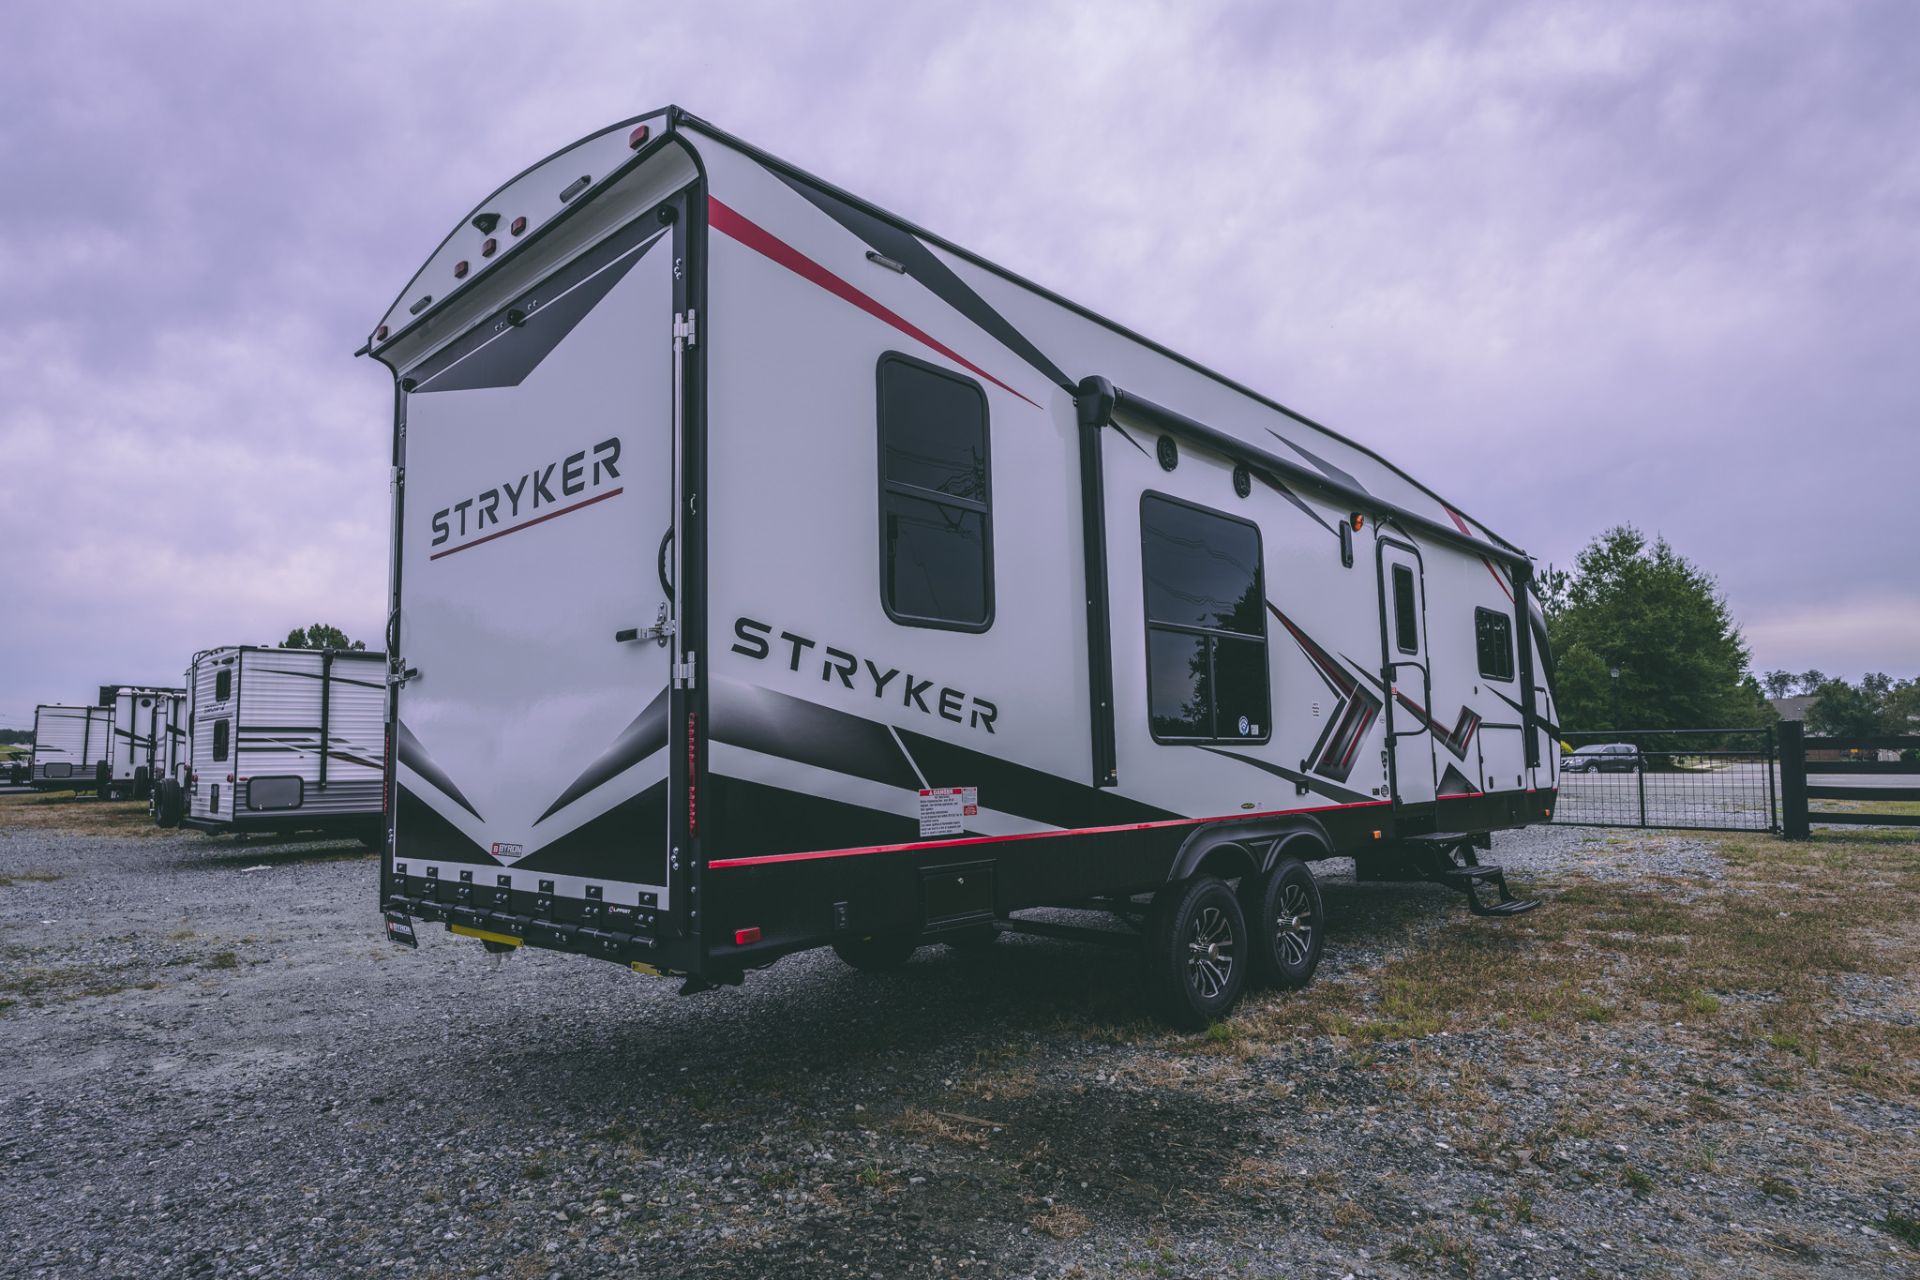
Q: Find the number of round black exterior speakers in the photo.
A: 2